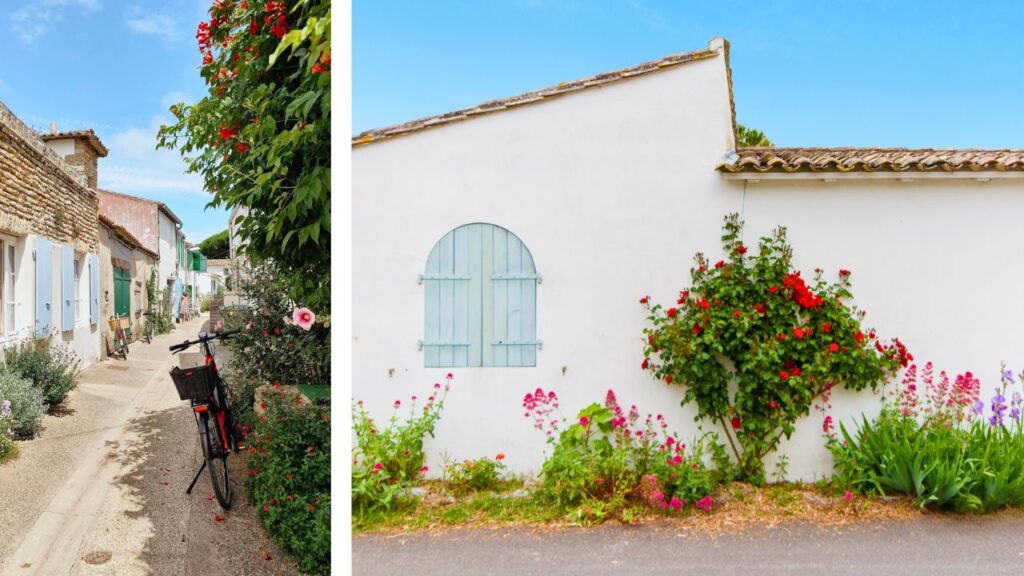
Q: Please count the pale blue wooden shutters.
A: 5